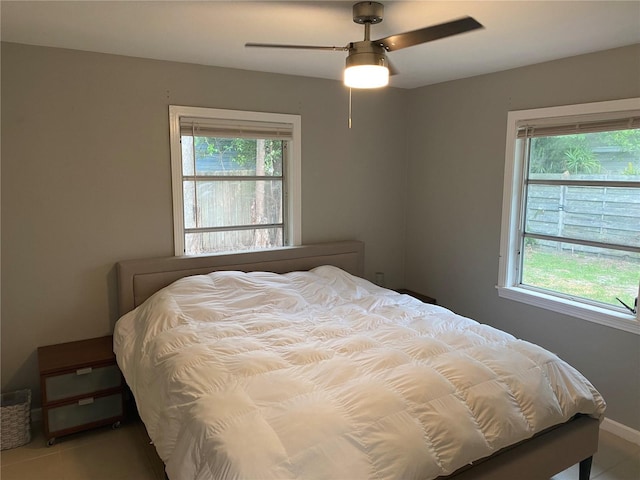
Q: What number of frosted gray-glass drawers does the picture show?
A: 2